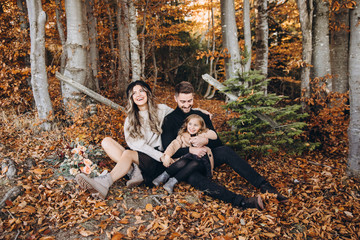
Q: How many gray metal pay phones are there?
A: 0